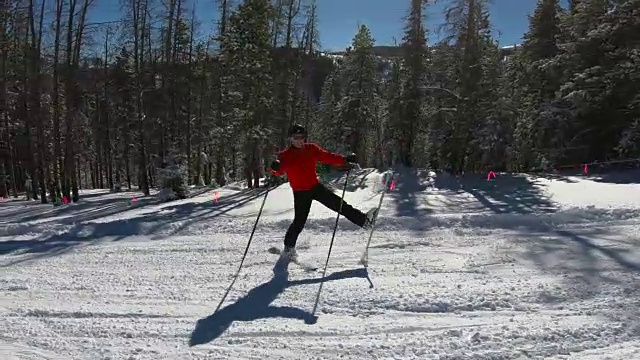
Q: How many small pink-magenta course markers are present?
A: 6